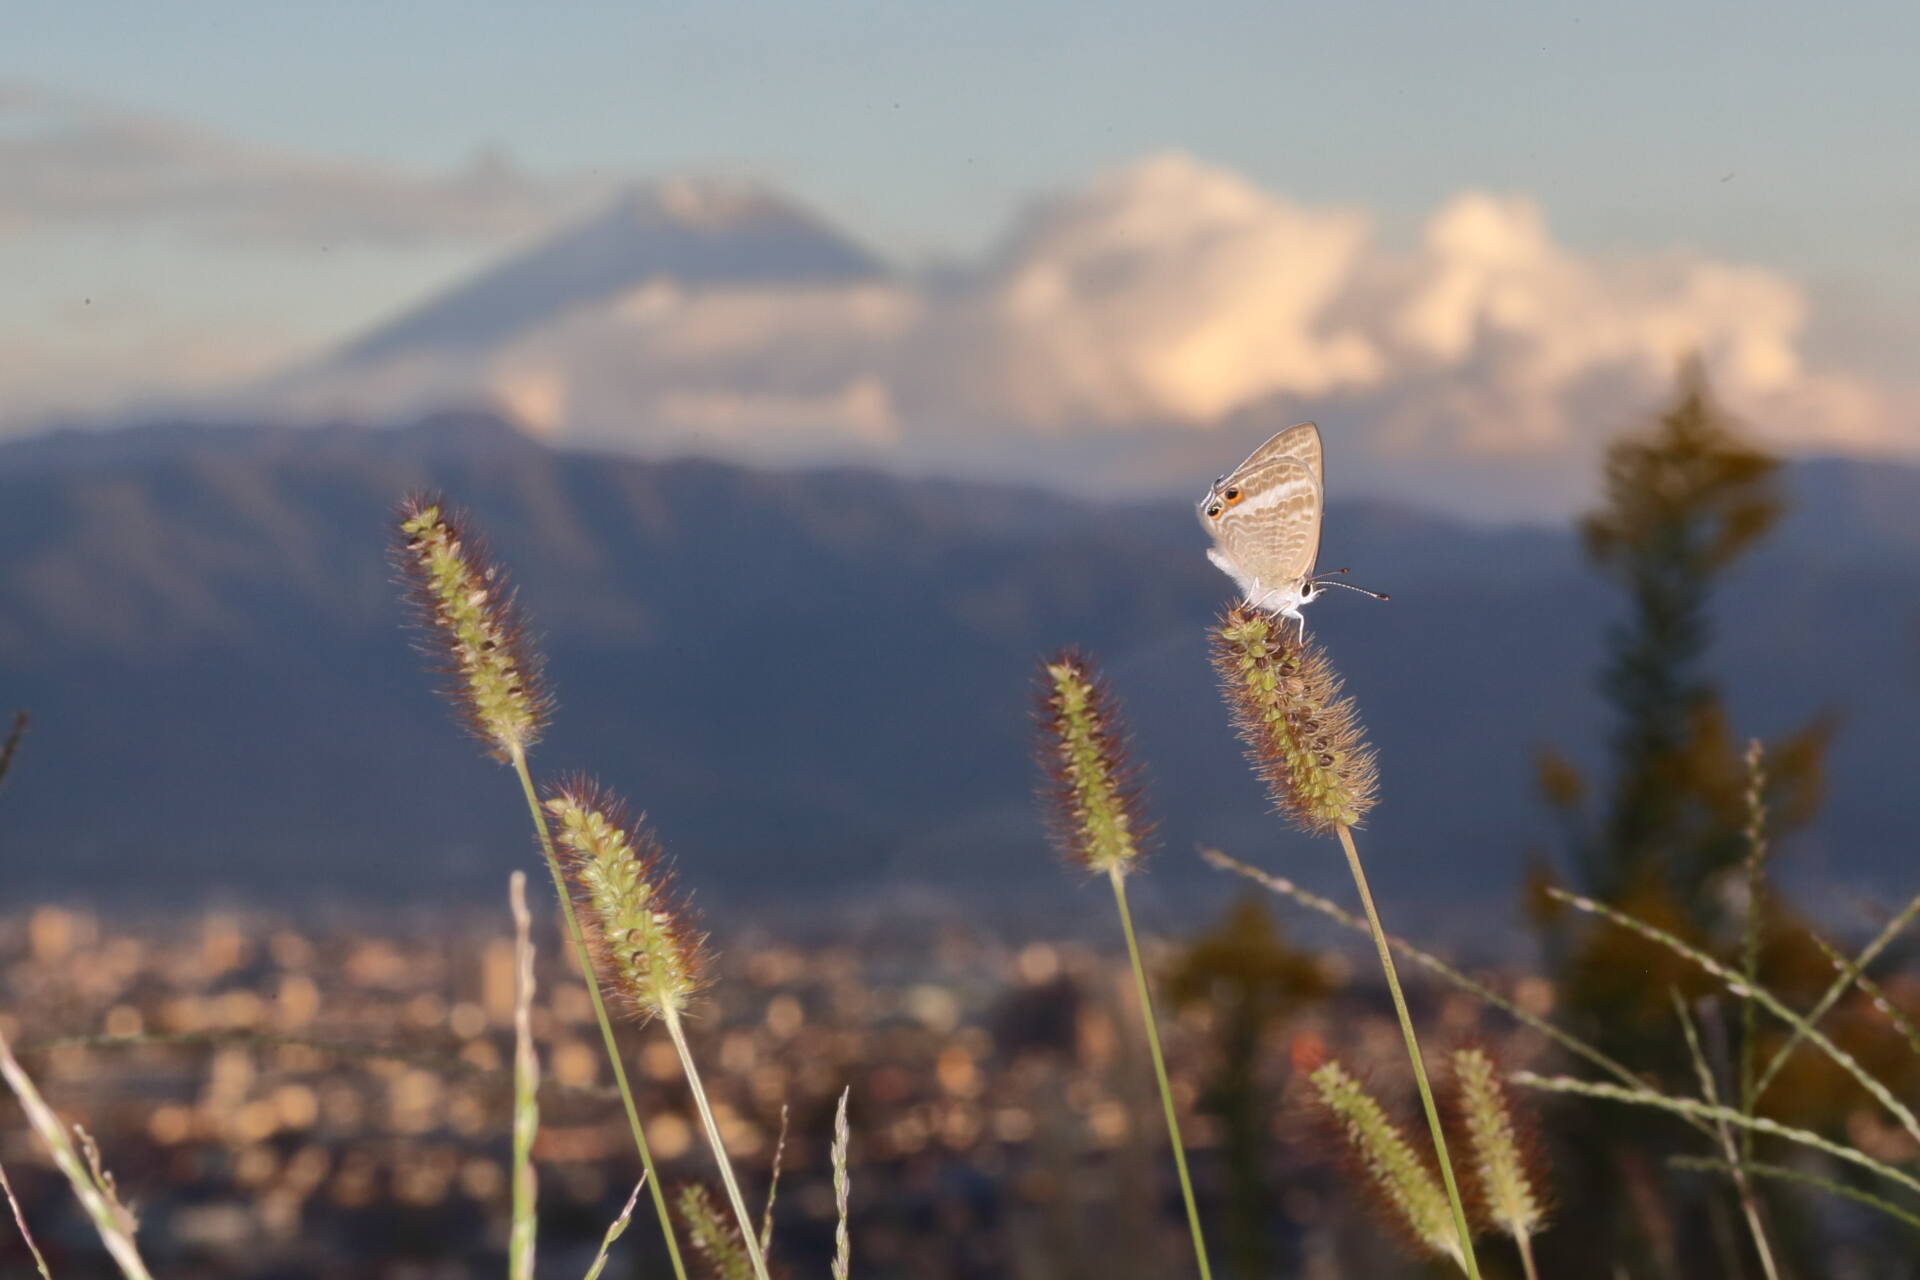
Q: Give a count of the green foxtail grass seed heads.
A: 7